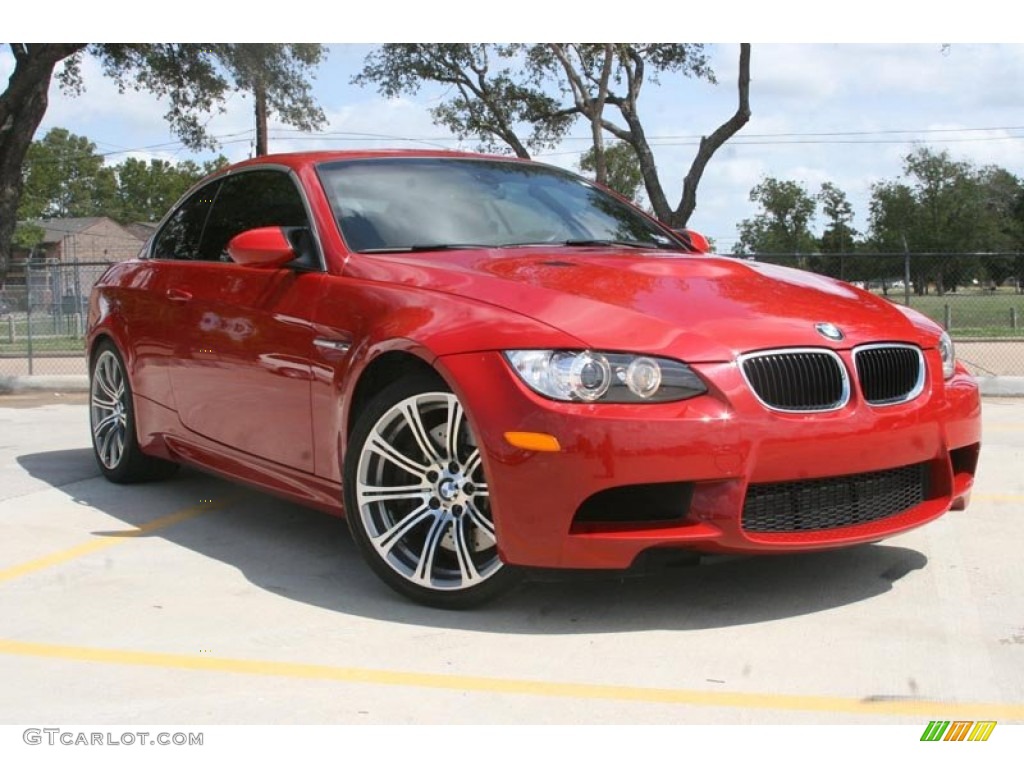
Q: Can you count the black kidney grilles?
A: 2